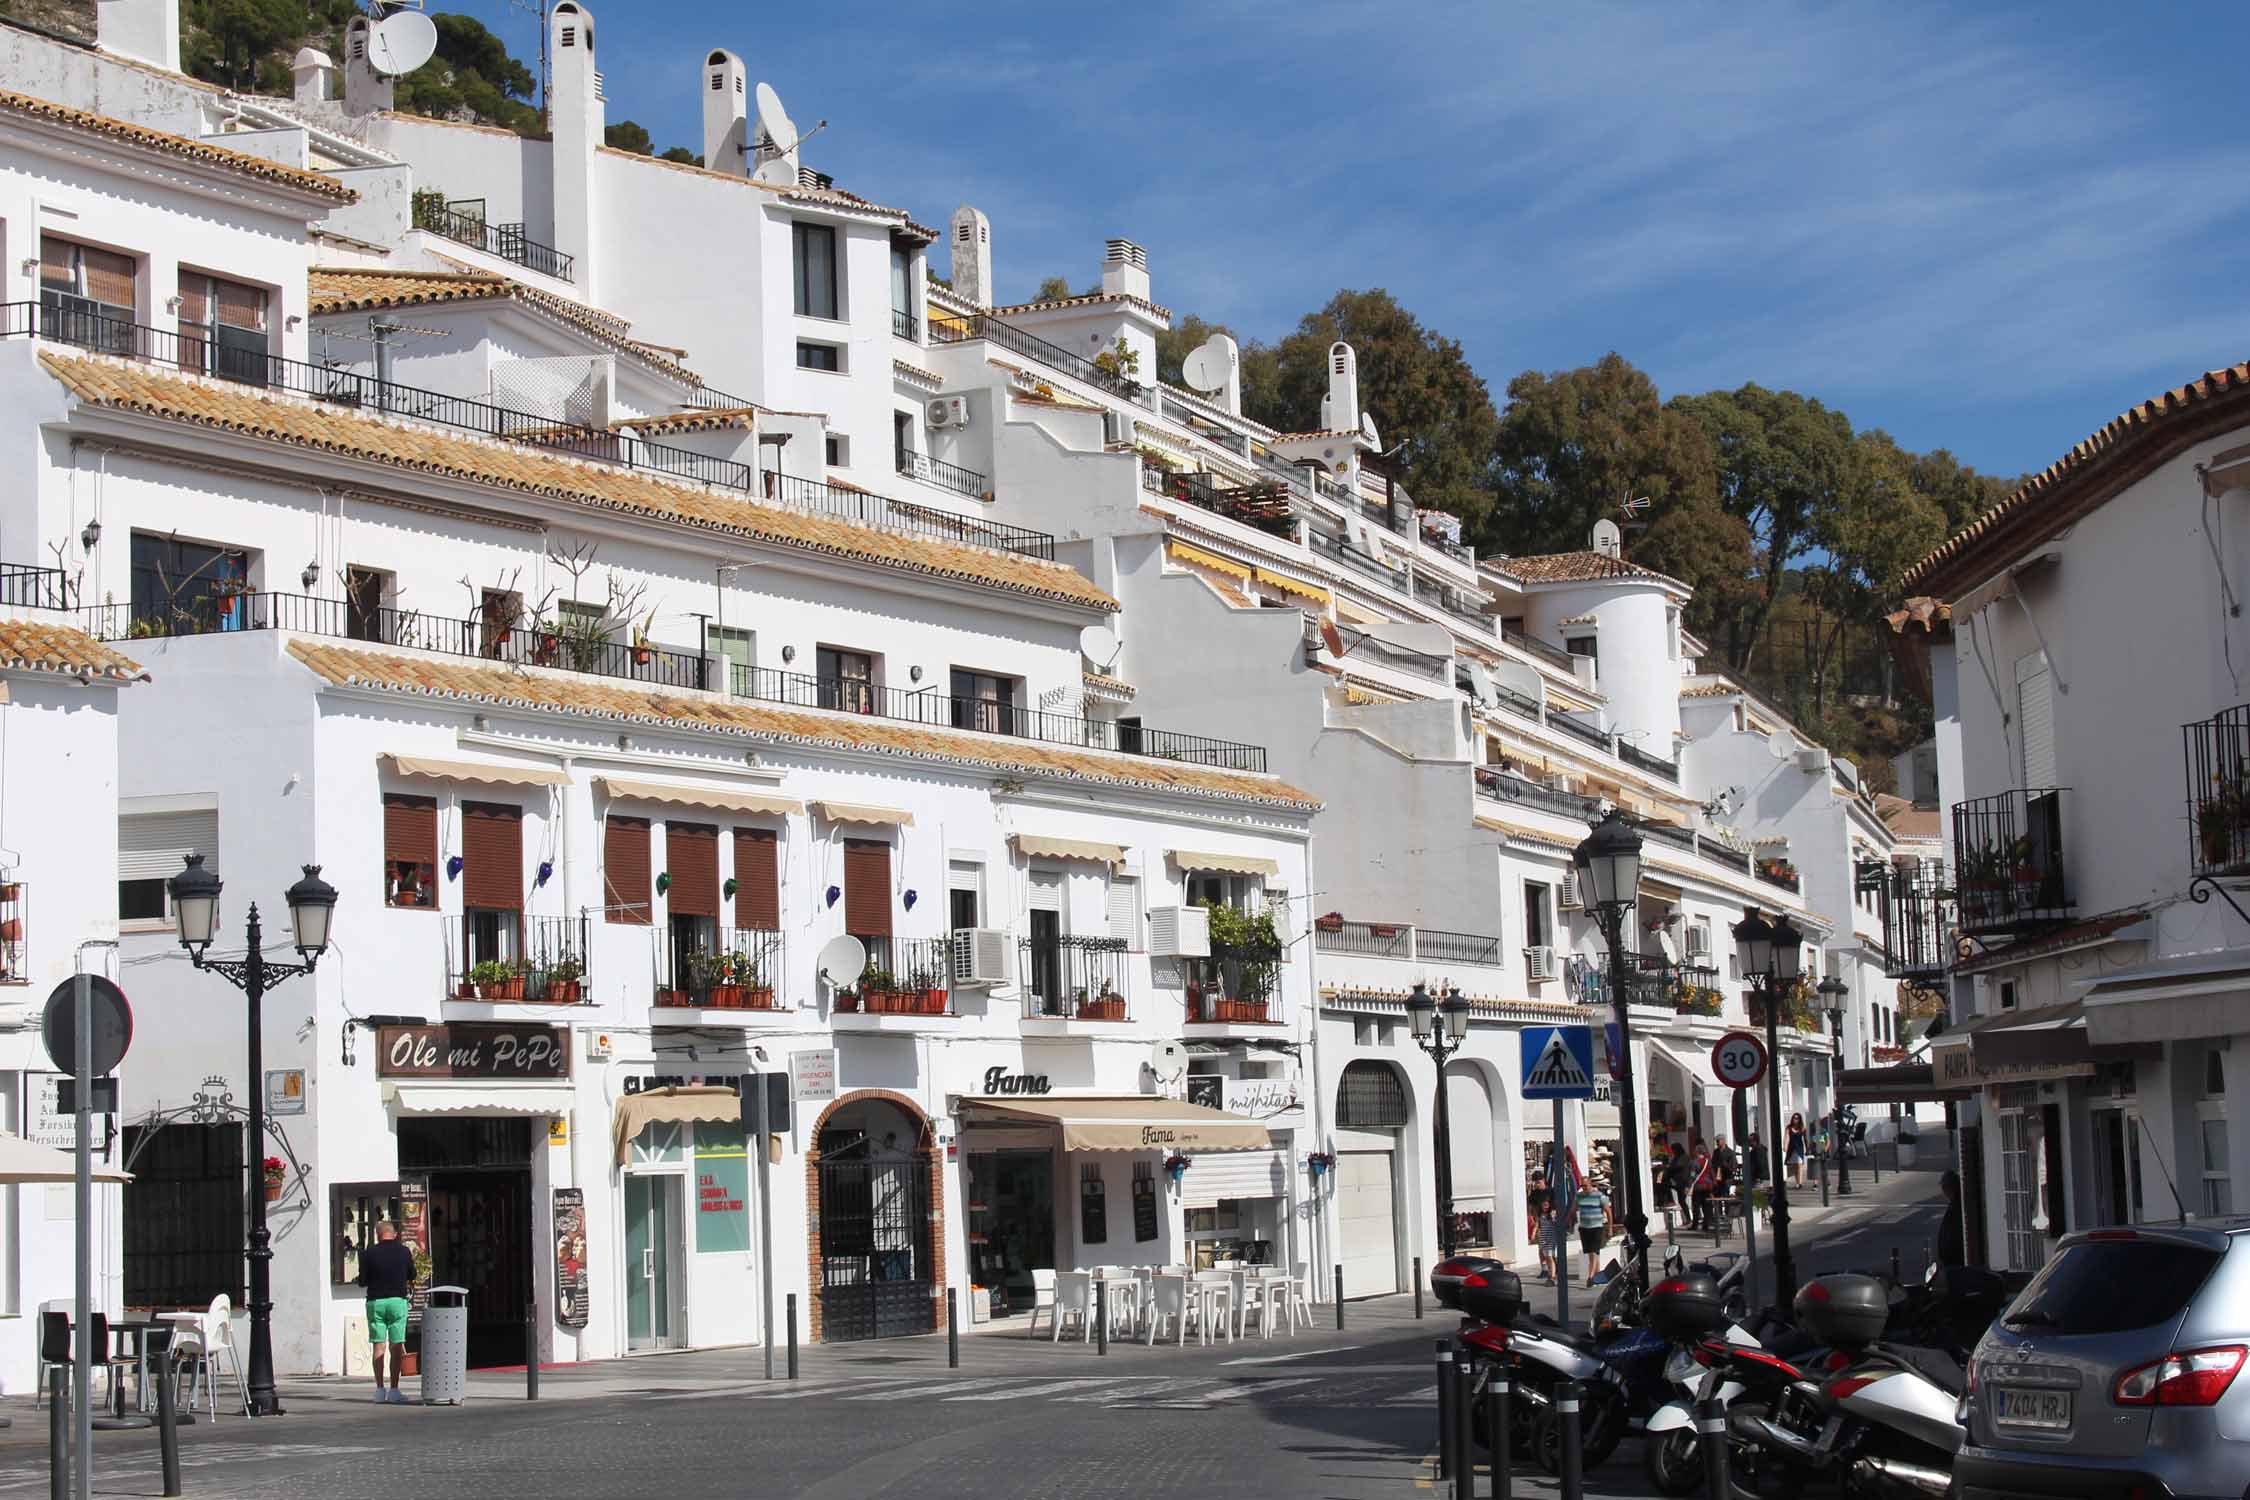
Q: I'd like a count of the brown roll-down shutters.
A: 6